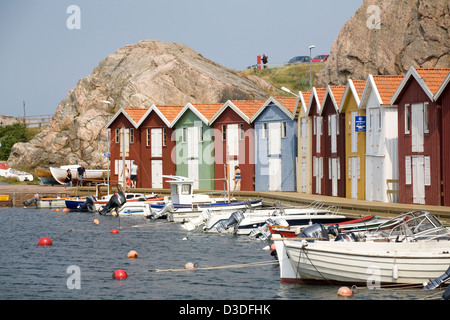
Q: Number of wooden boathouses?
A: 12